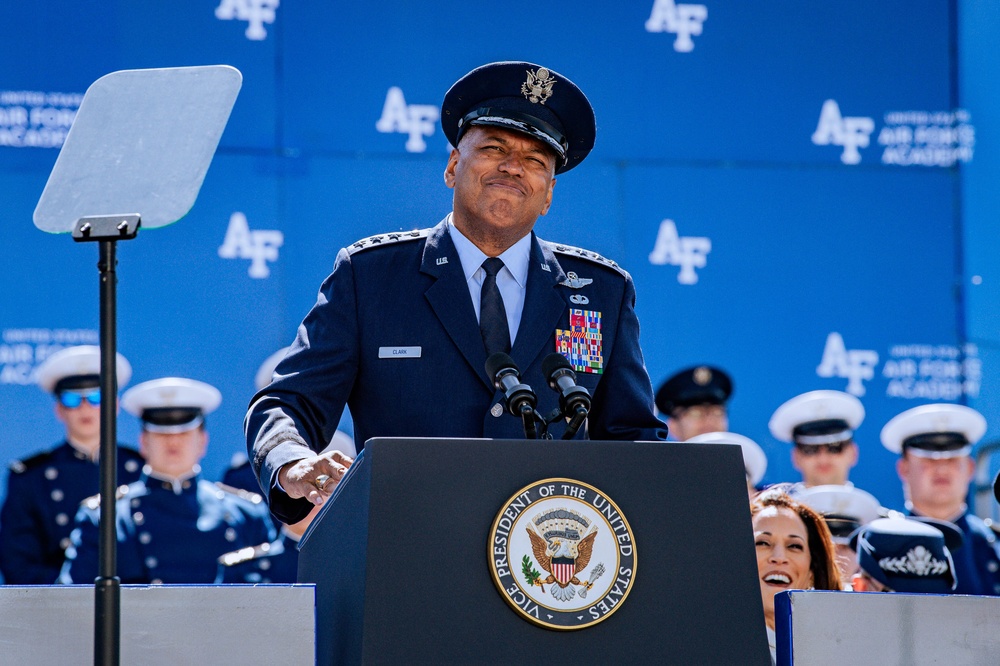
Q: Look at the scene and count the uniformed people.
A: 11